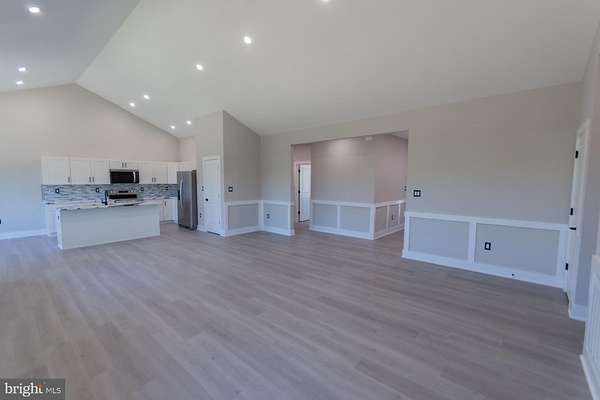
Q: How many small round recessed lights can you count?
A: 10